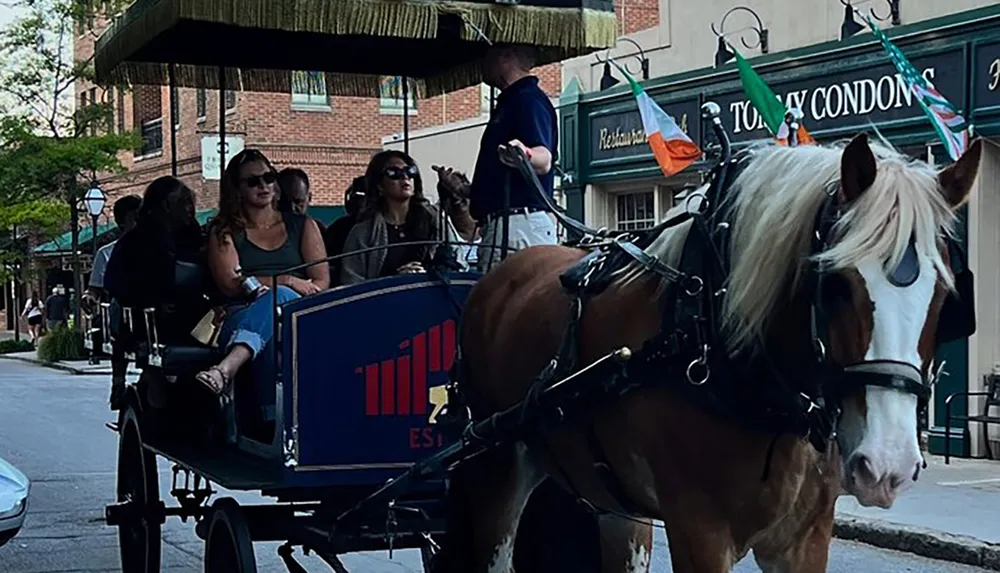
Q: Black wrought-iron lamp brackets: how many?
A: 3